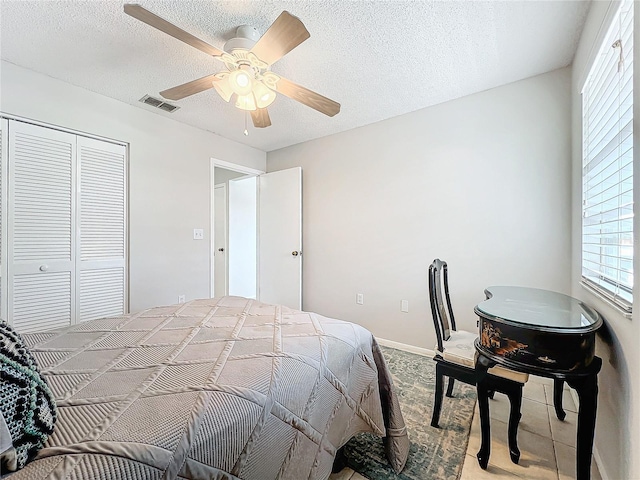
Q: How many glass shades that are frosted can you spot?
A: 4